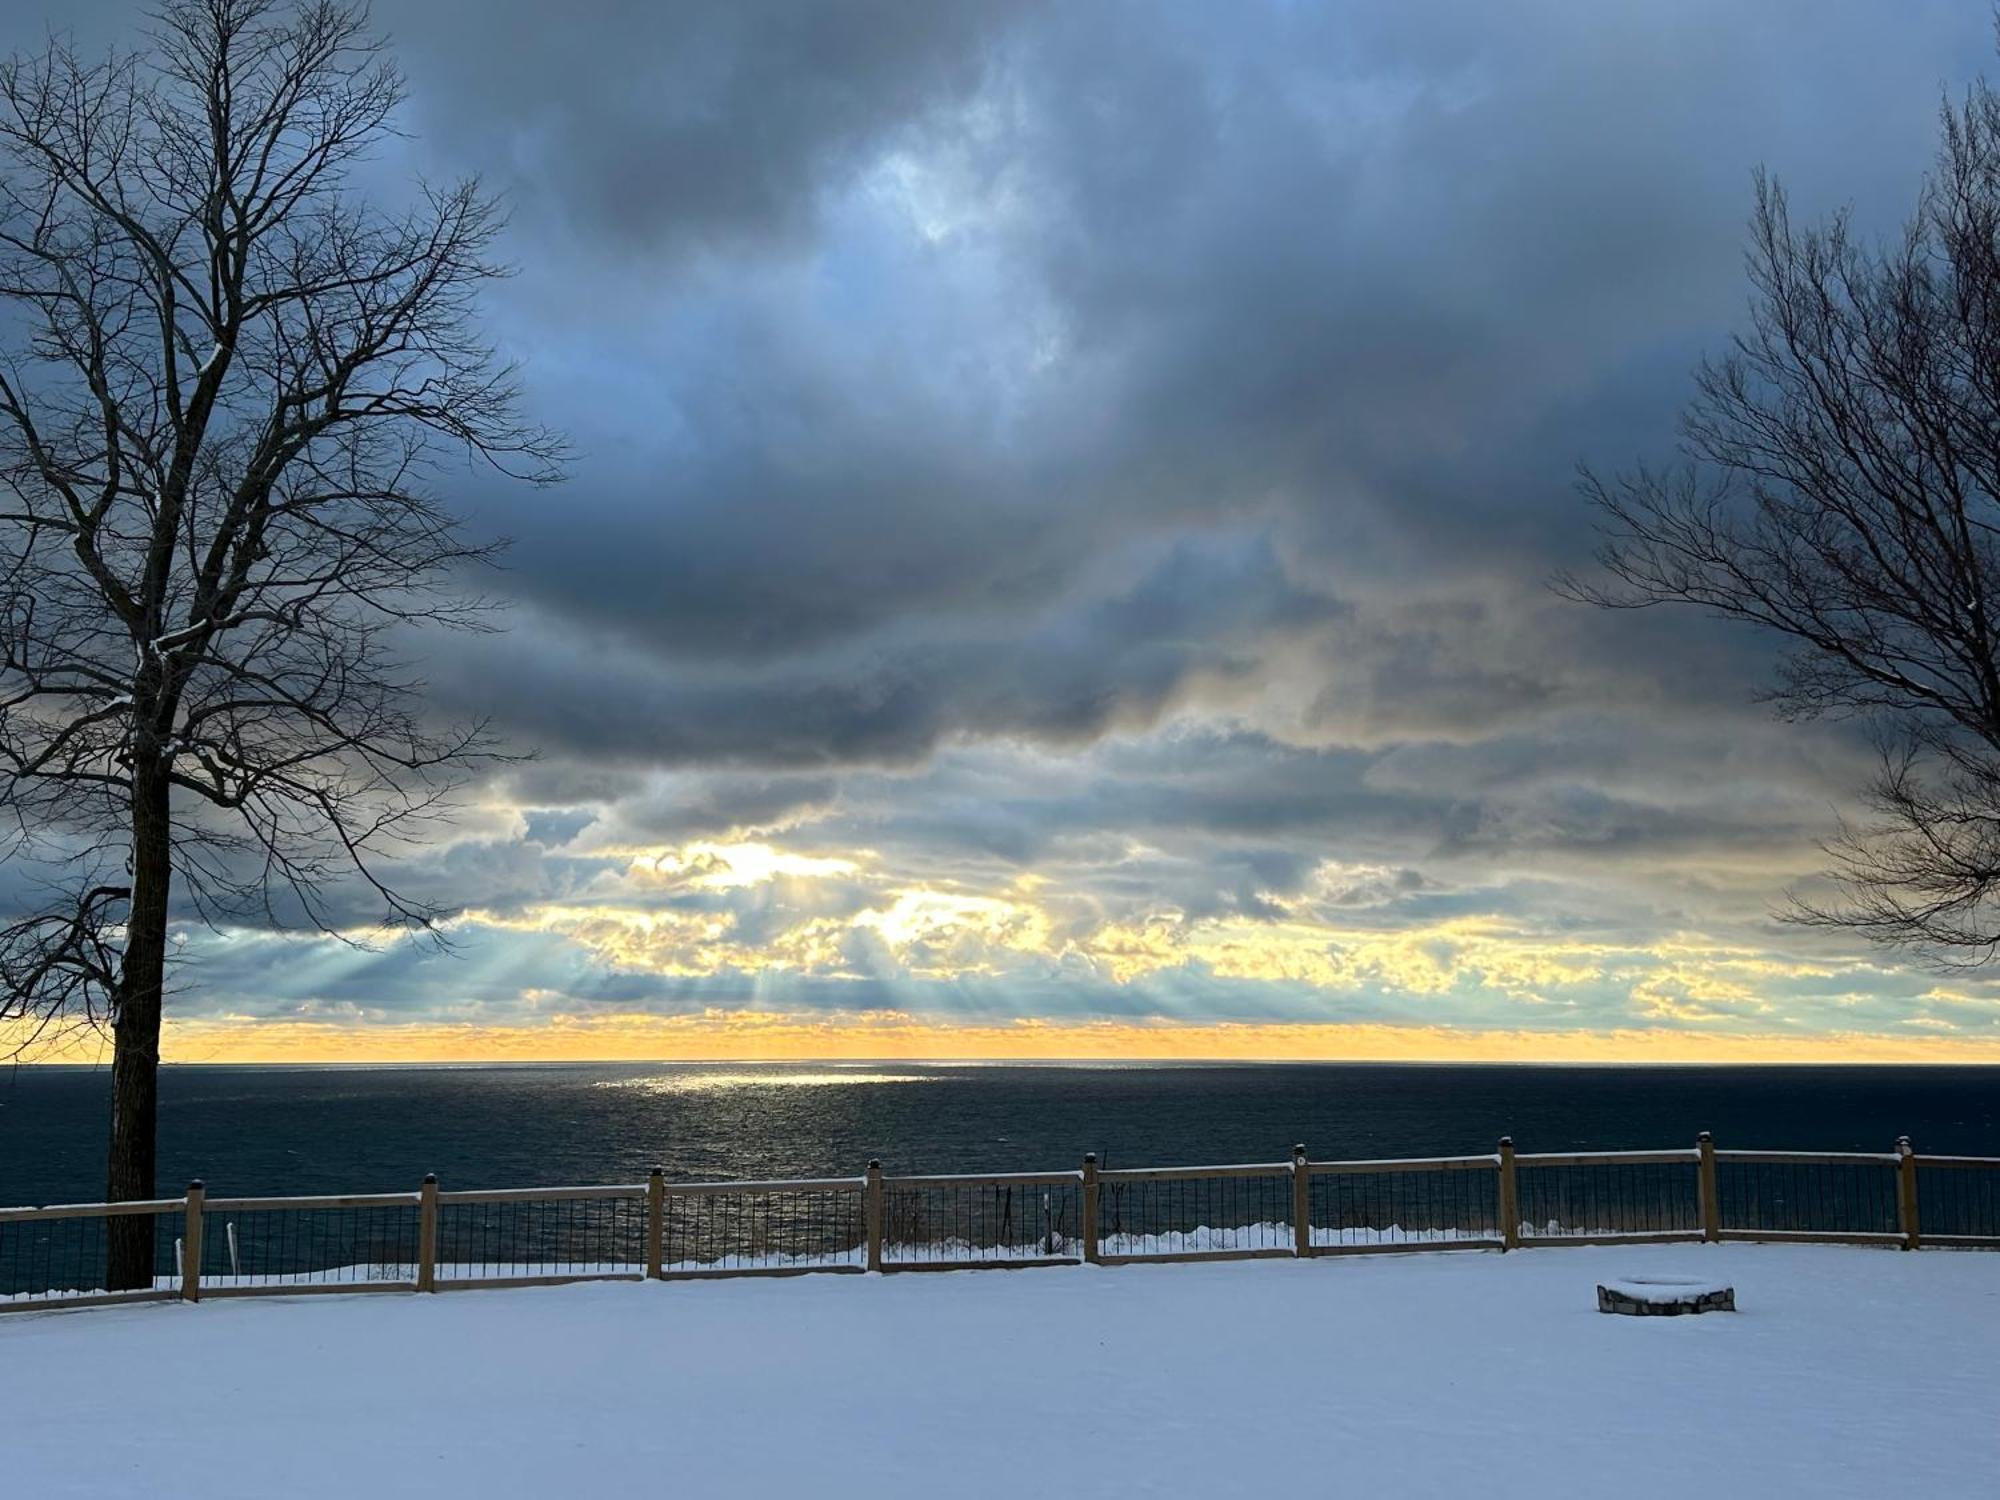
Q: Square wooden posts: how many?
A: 9